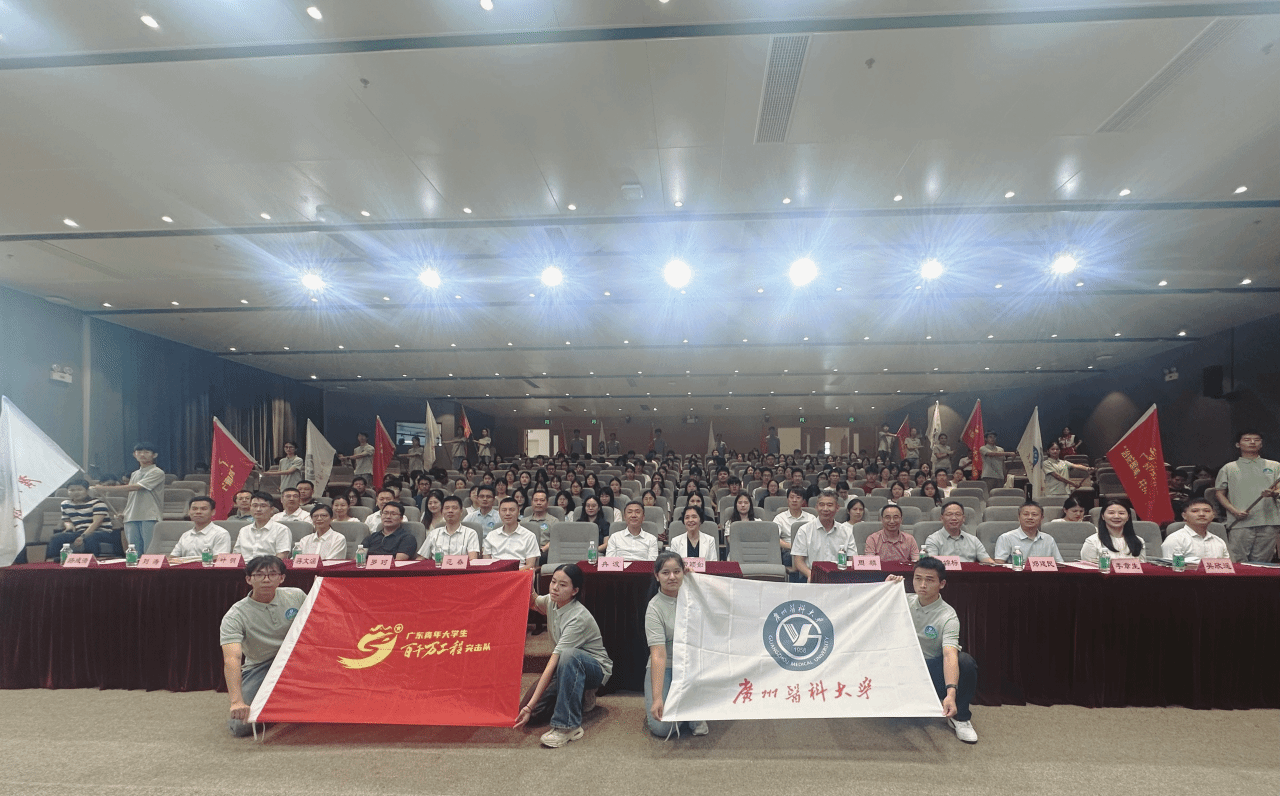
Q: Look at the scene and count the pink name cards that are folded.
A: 13